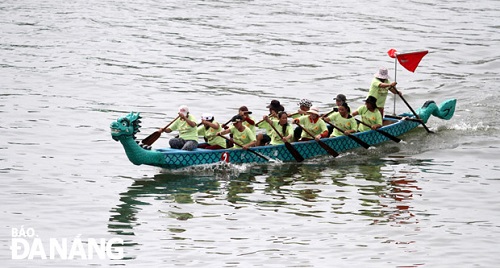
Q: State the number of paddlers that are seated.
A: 11